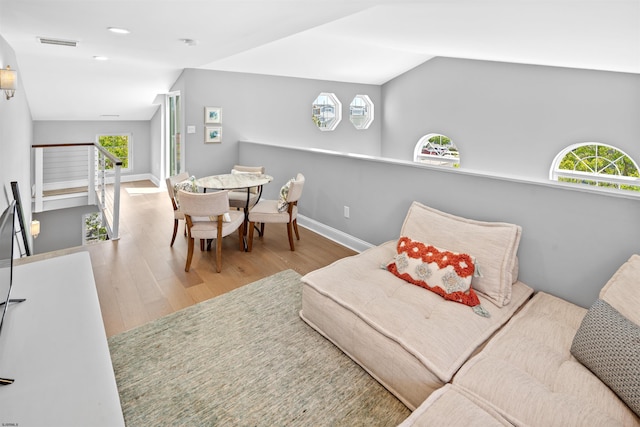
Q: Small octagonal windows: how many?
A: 2